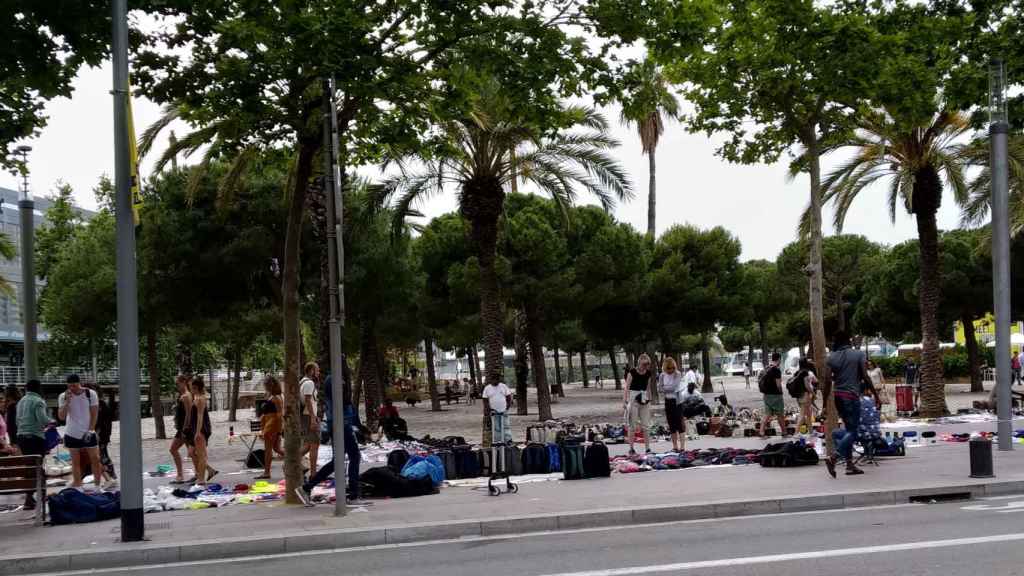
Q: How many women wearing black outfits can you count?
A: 2